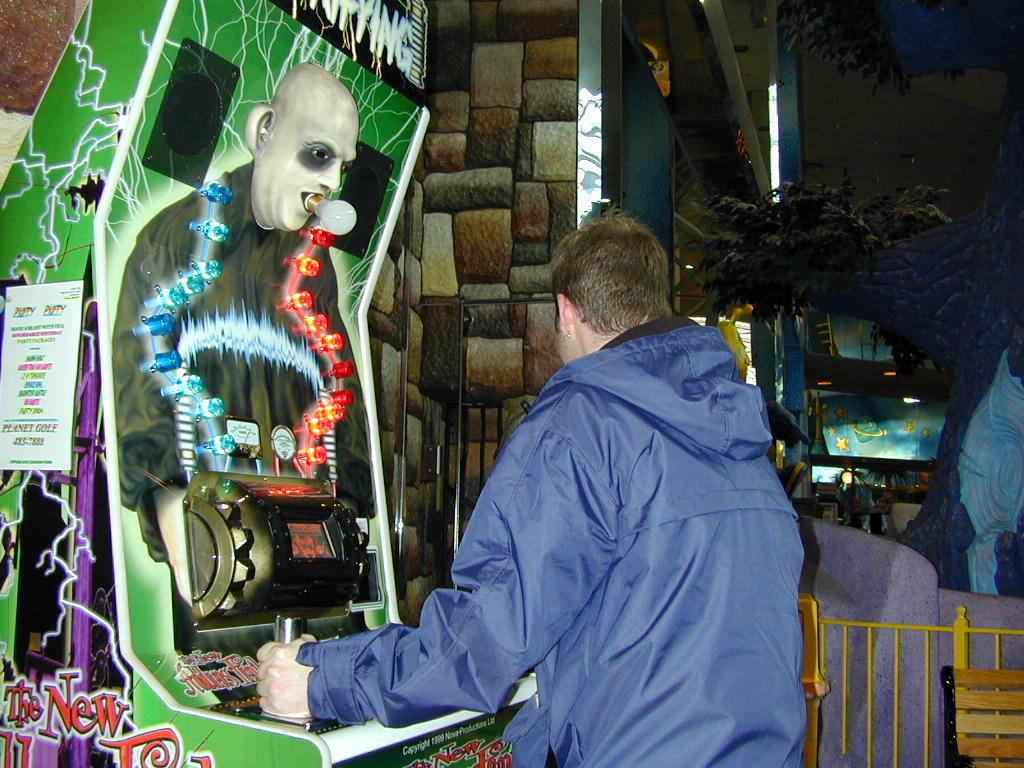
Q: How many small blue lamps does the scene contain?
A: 10